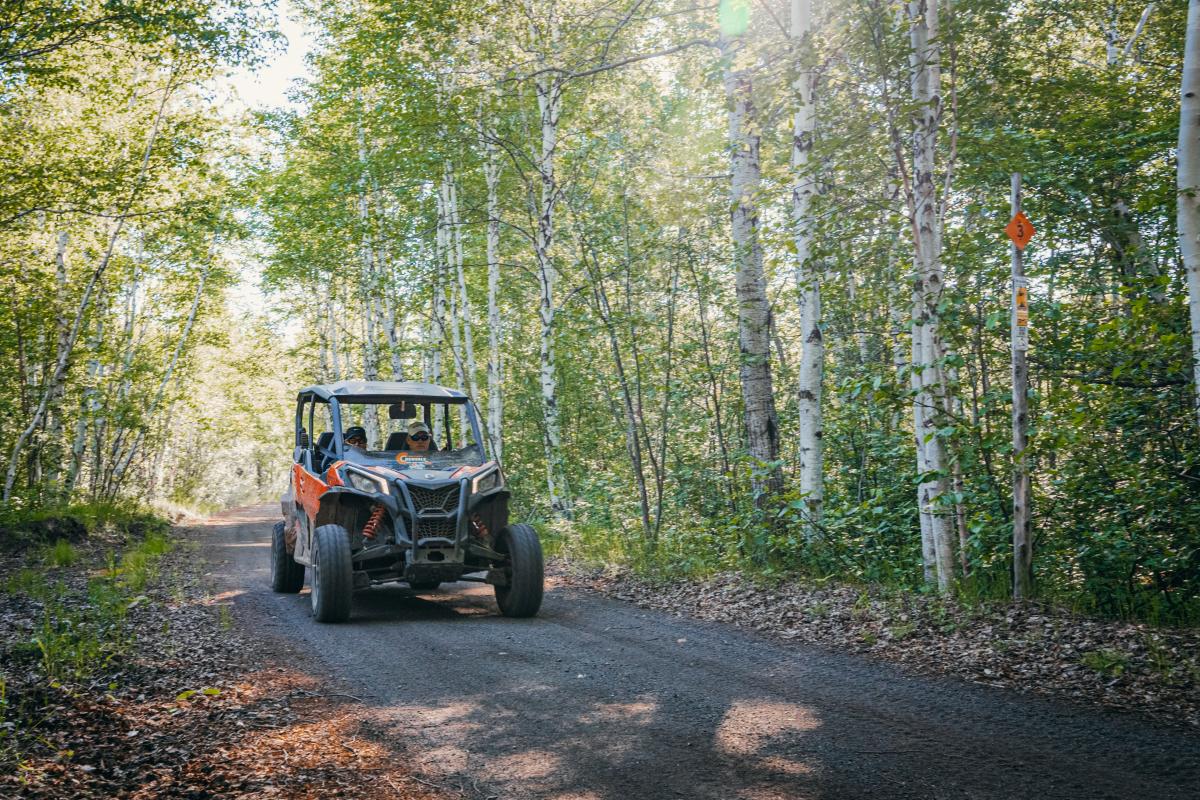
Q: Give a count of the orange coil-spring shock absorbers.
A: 2